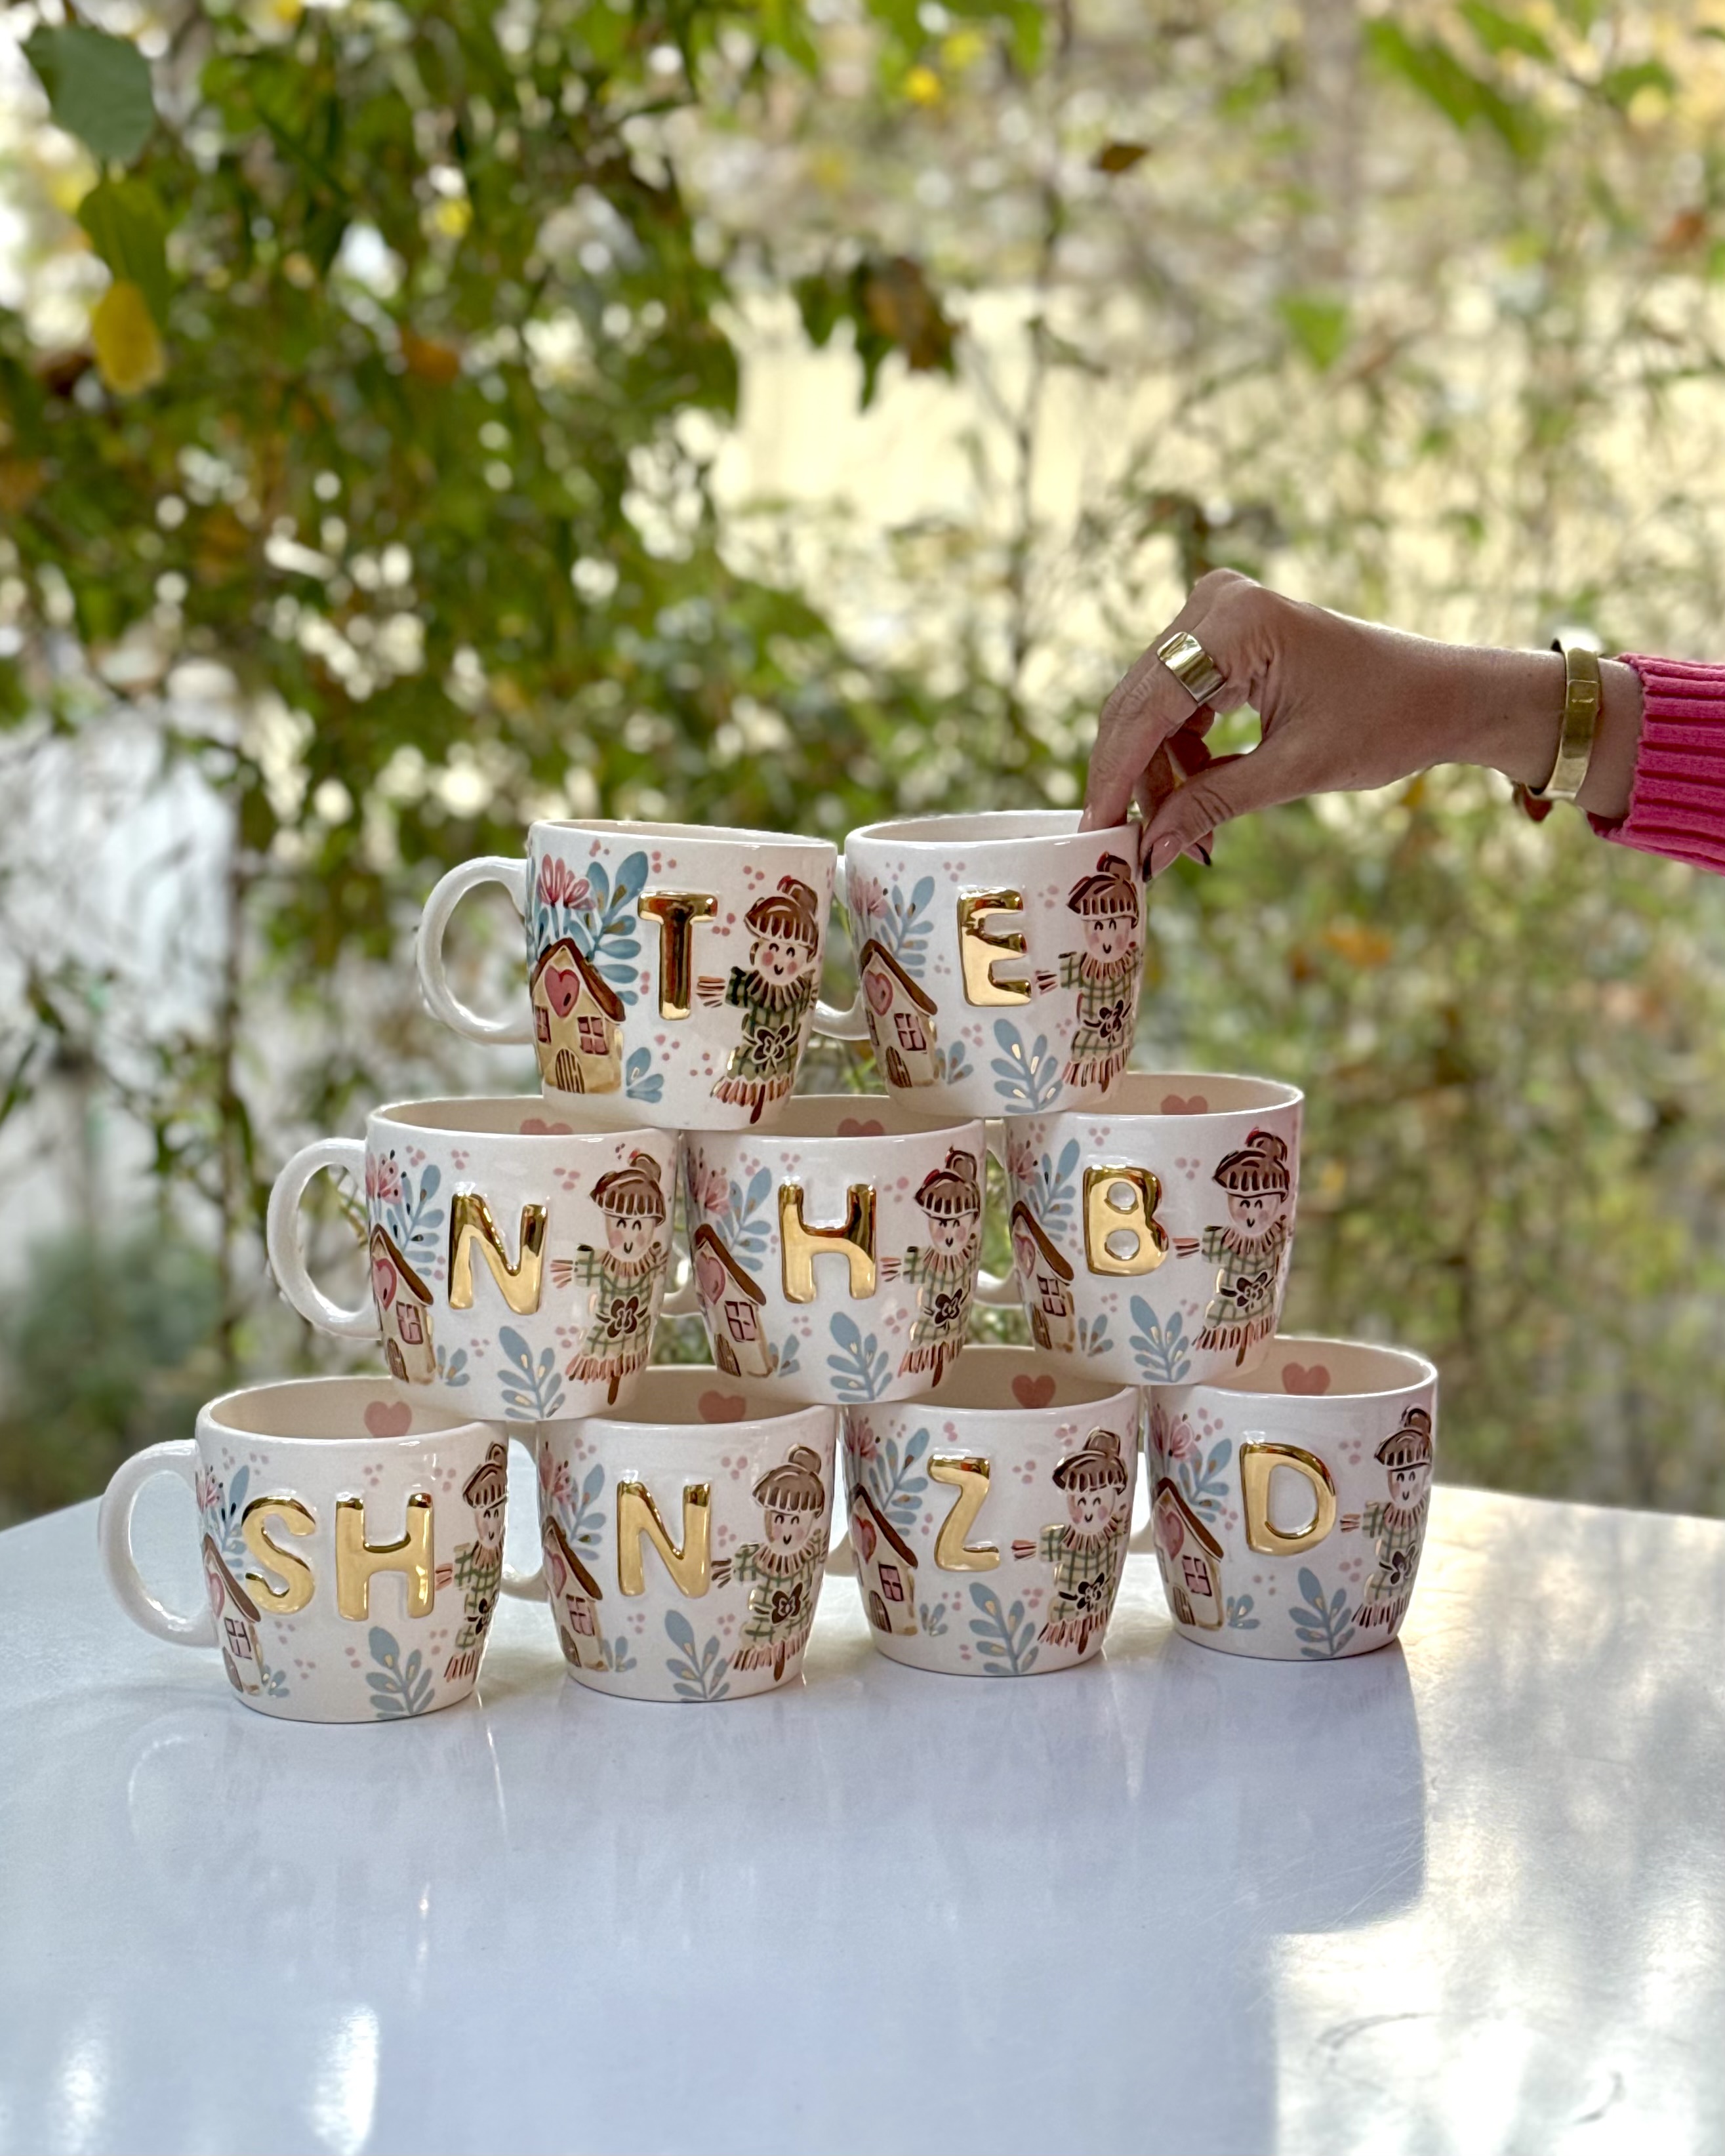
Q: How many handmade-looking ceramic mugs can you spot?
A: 9